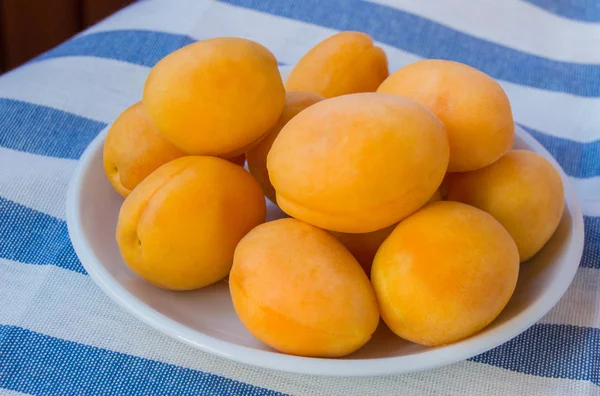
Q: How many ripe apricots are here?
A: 11